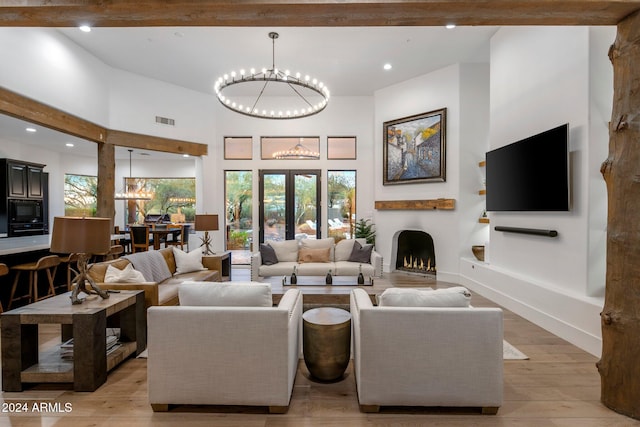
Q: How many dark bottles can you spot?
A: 3